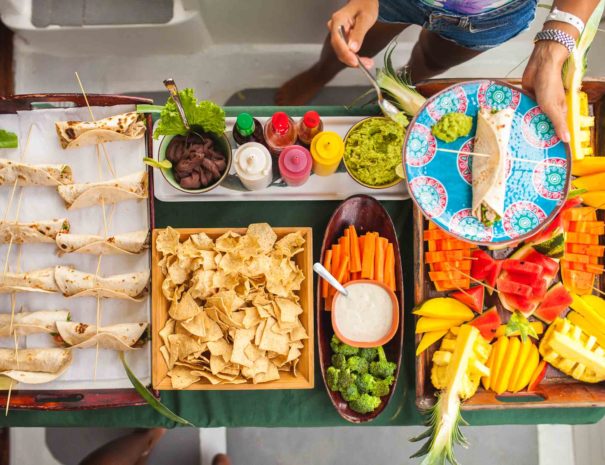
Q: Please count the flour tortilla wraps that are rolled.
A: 11